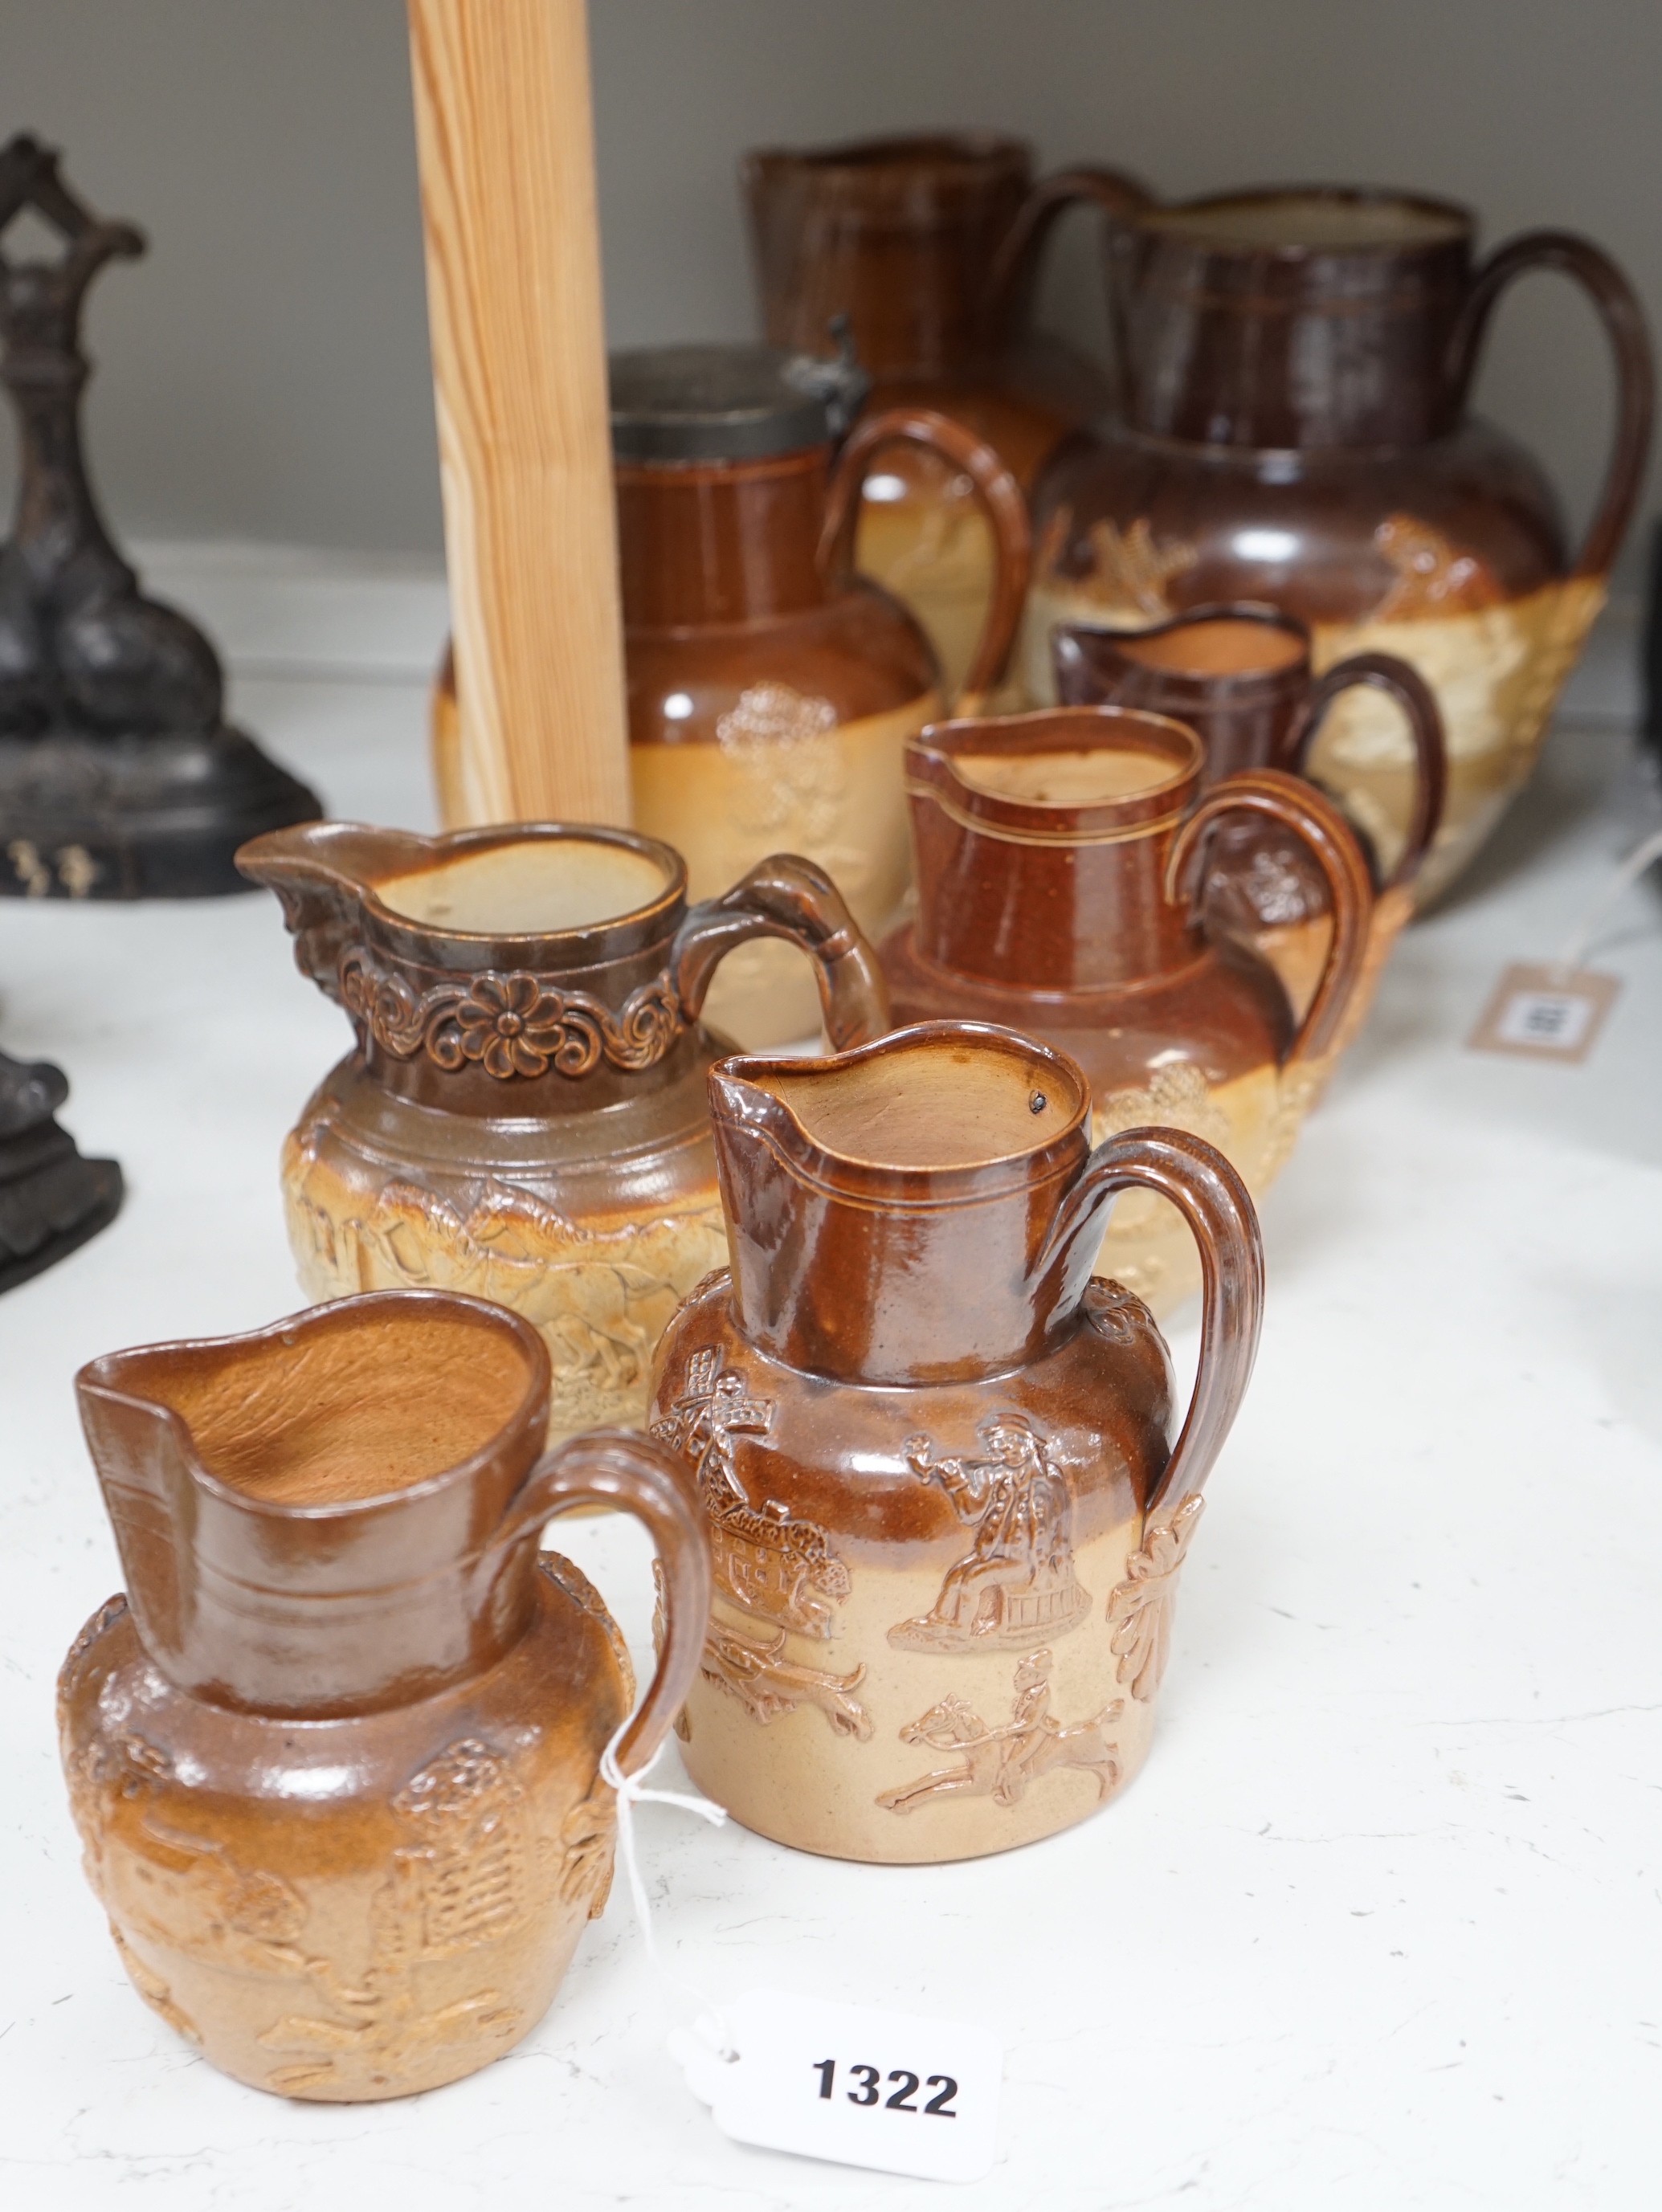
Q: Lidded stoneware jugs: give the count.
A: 1